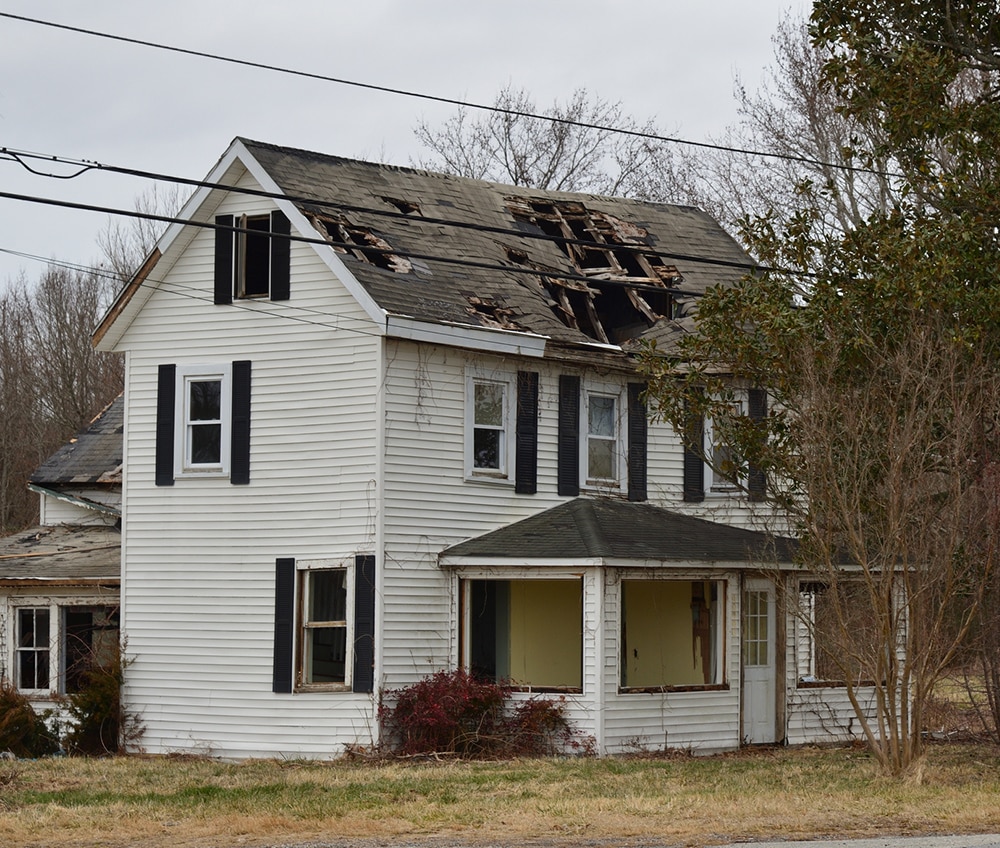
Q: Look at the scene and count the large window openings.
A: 3